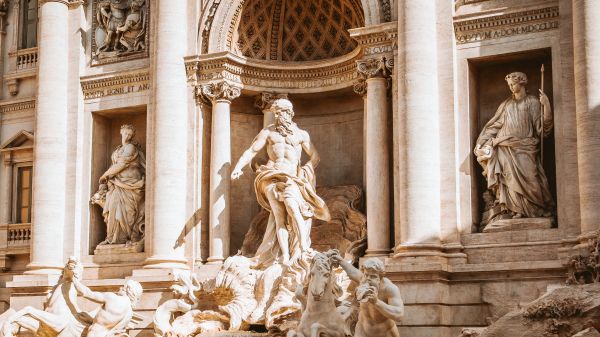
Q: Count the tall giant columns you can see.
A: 4